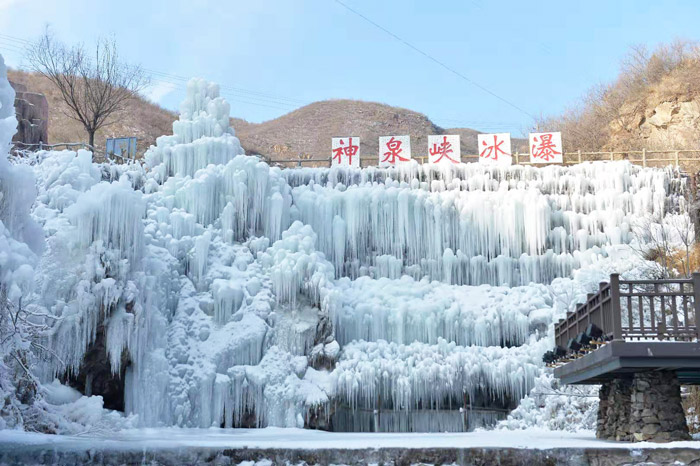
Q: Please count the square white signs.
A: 5